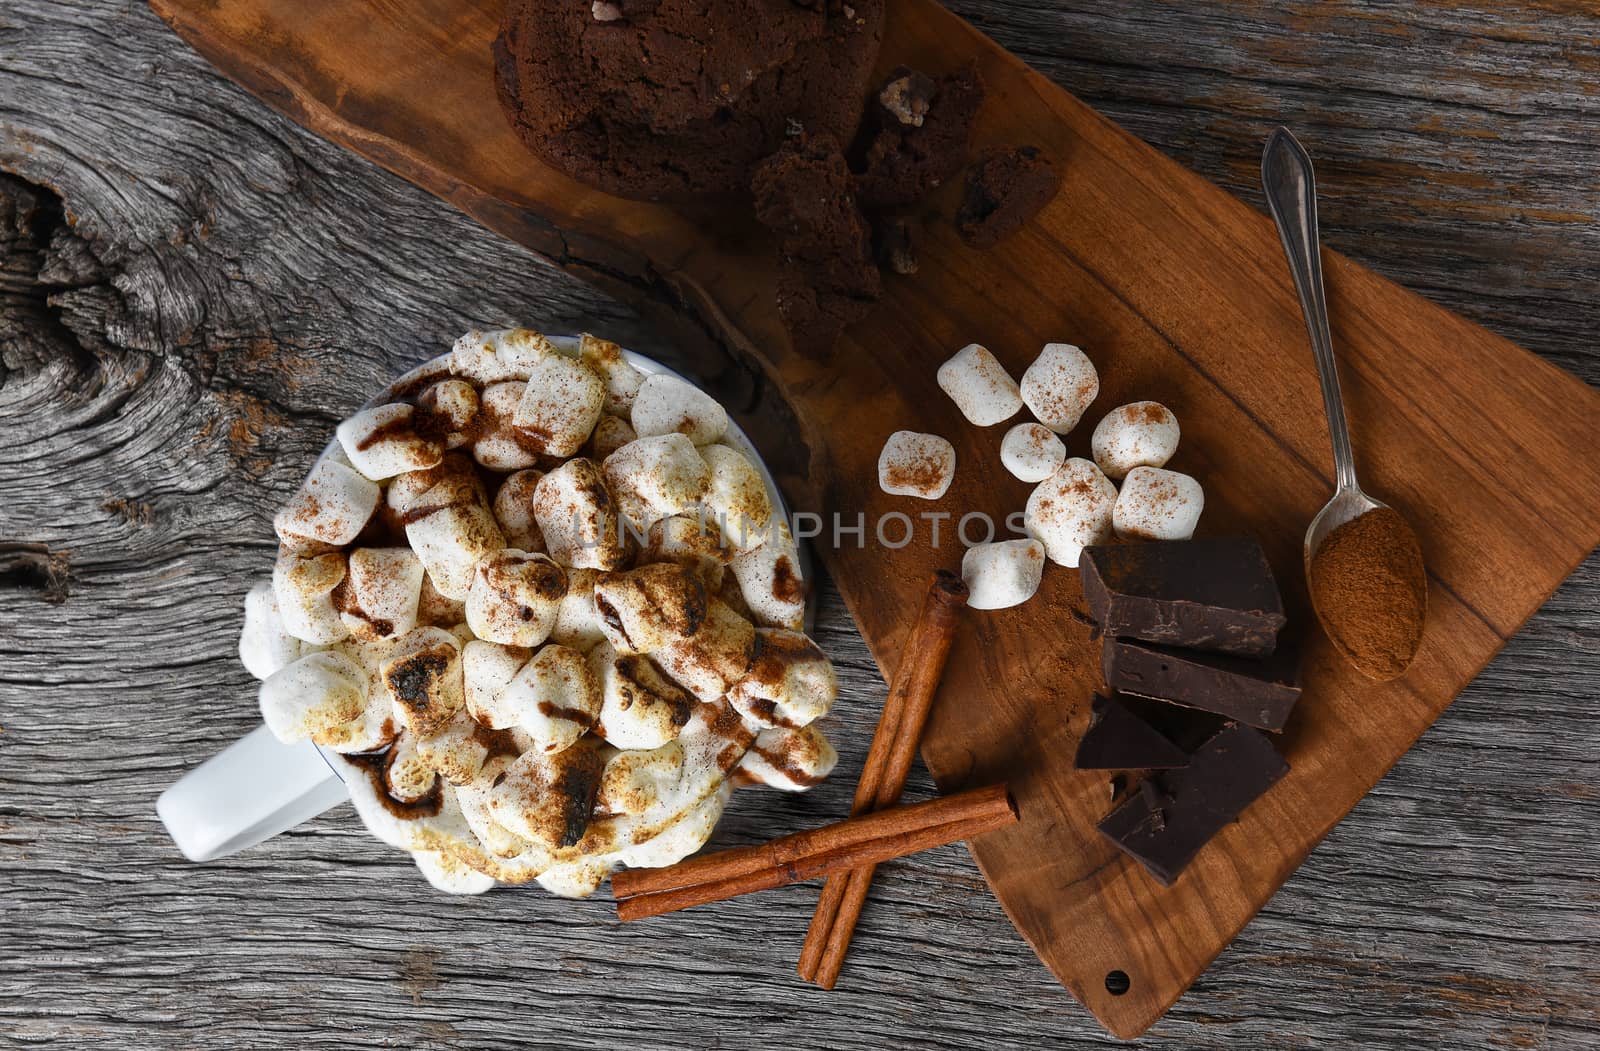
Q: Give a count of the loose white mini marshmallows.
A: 8